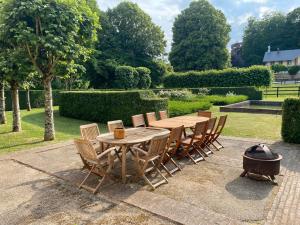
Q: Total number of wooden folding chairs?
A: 12